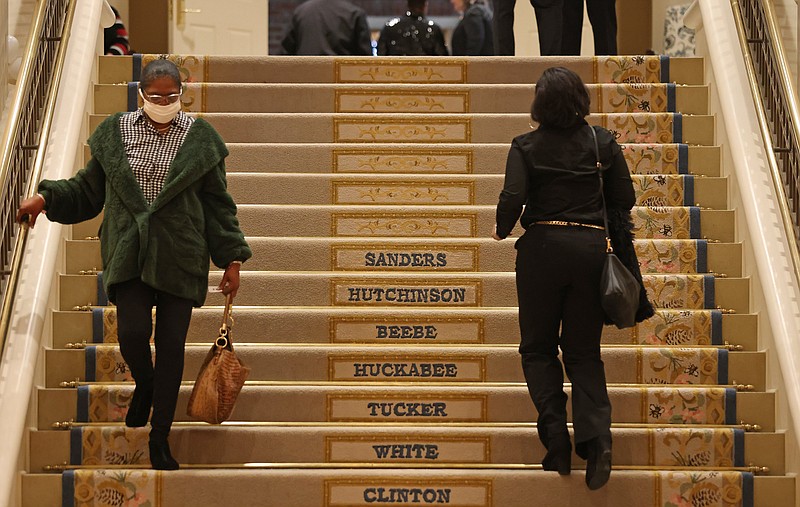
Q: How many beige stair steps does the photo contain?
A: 13